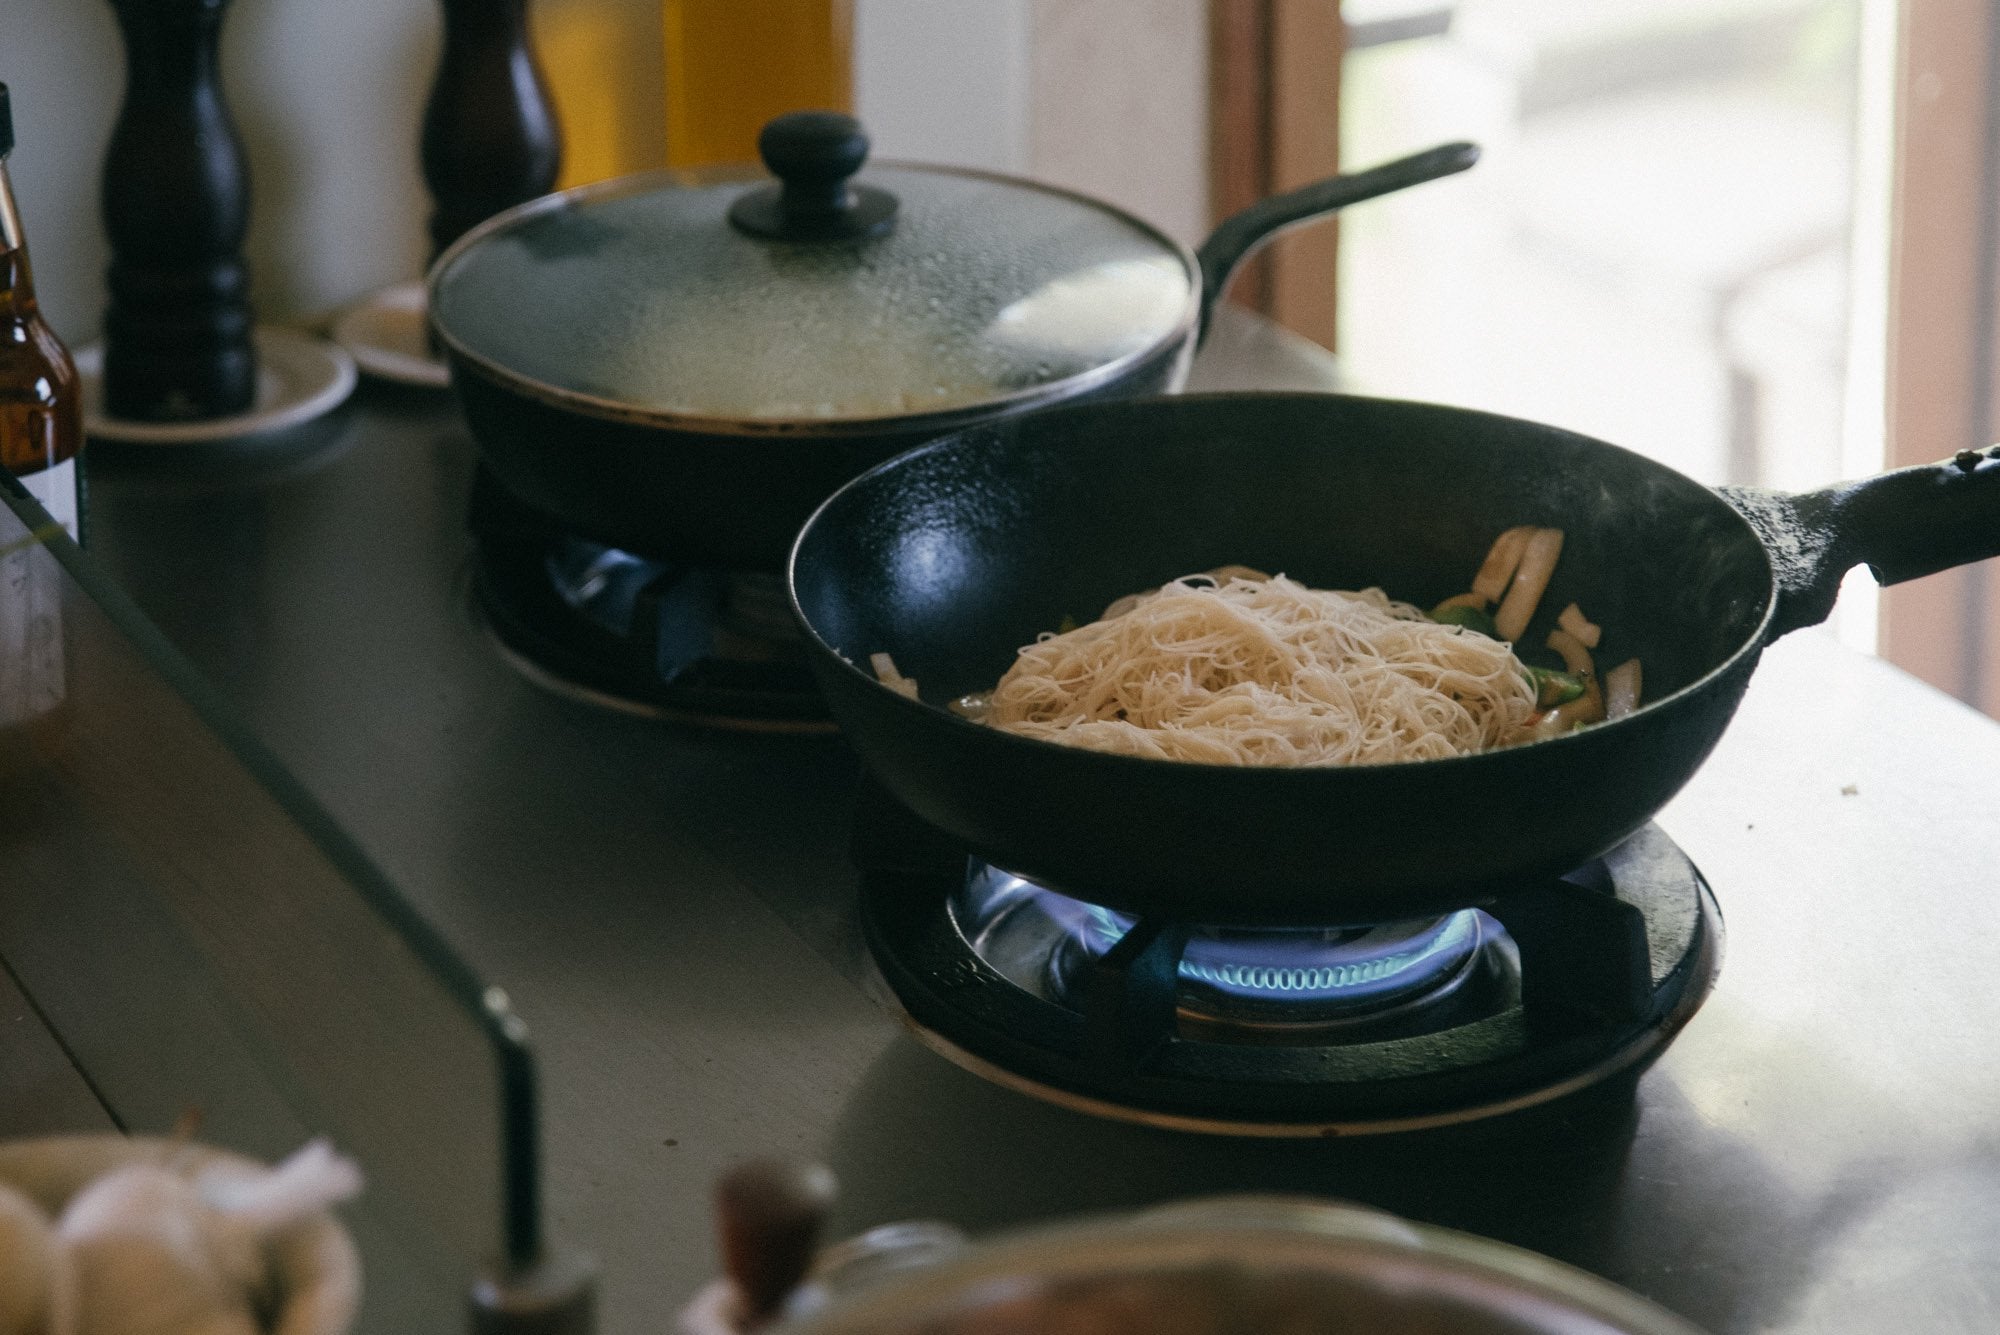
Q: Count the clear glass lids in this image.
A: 1